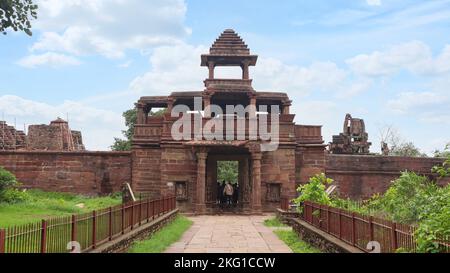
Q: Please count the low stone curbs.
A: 2